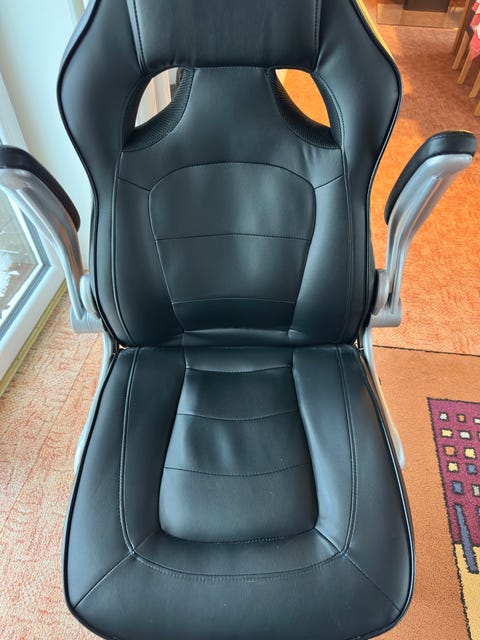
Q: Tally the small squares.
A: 12